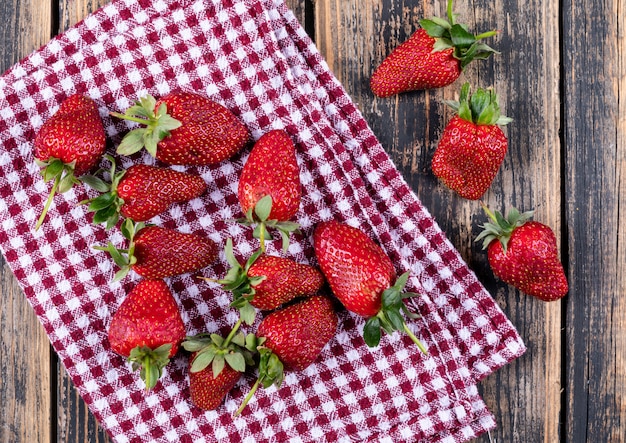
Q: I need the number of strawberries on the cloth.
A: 10